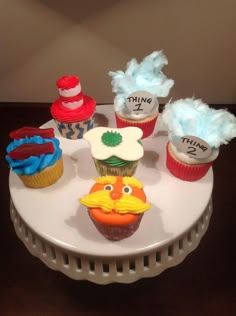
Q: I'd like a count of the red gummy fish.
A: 2